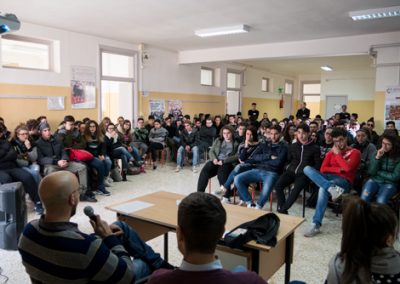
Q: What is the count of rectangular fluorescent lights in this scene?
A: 3